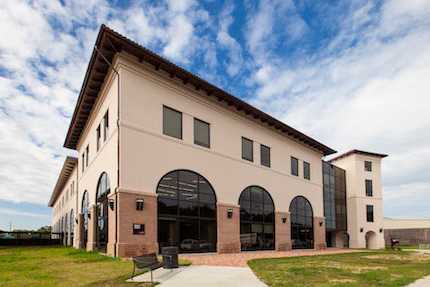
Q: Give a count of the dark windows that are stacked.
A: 3